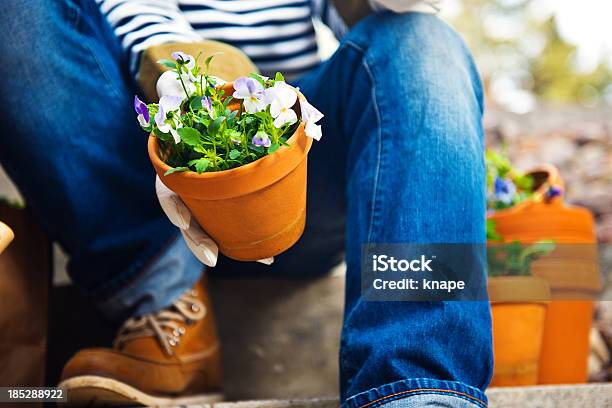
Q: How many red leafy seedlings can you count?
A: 0